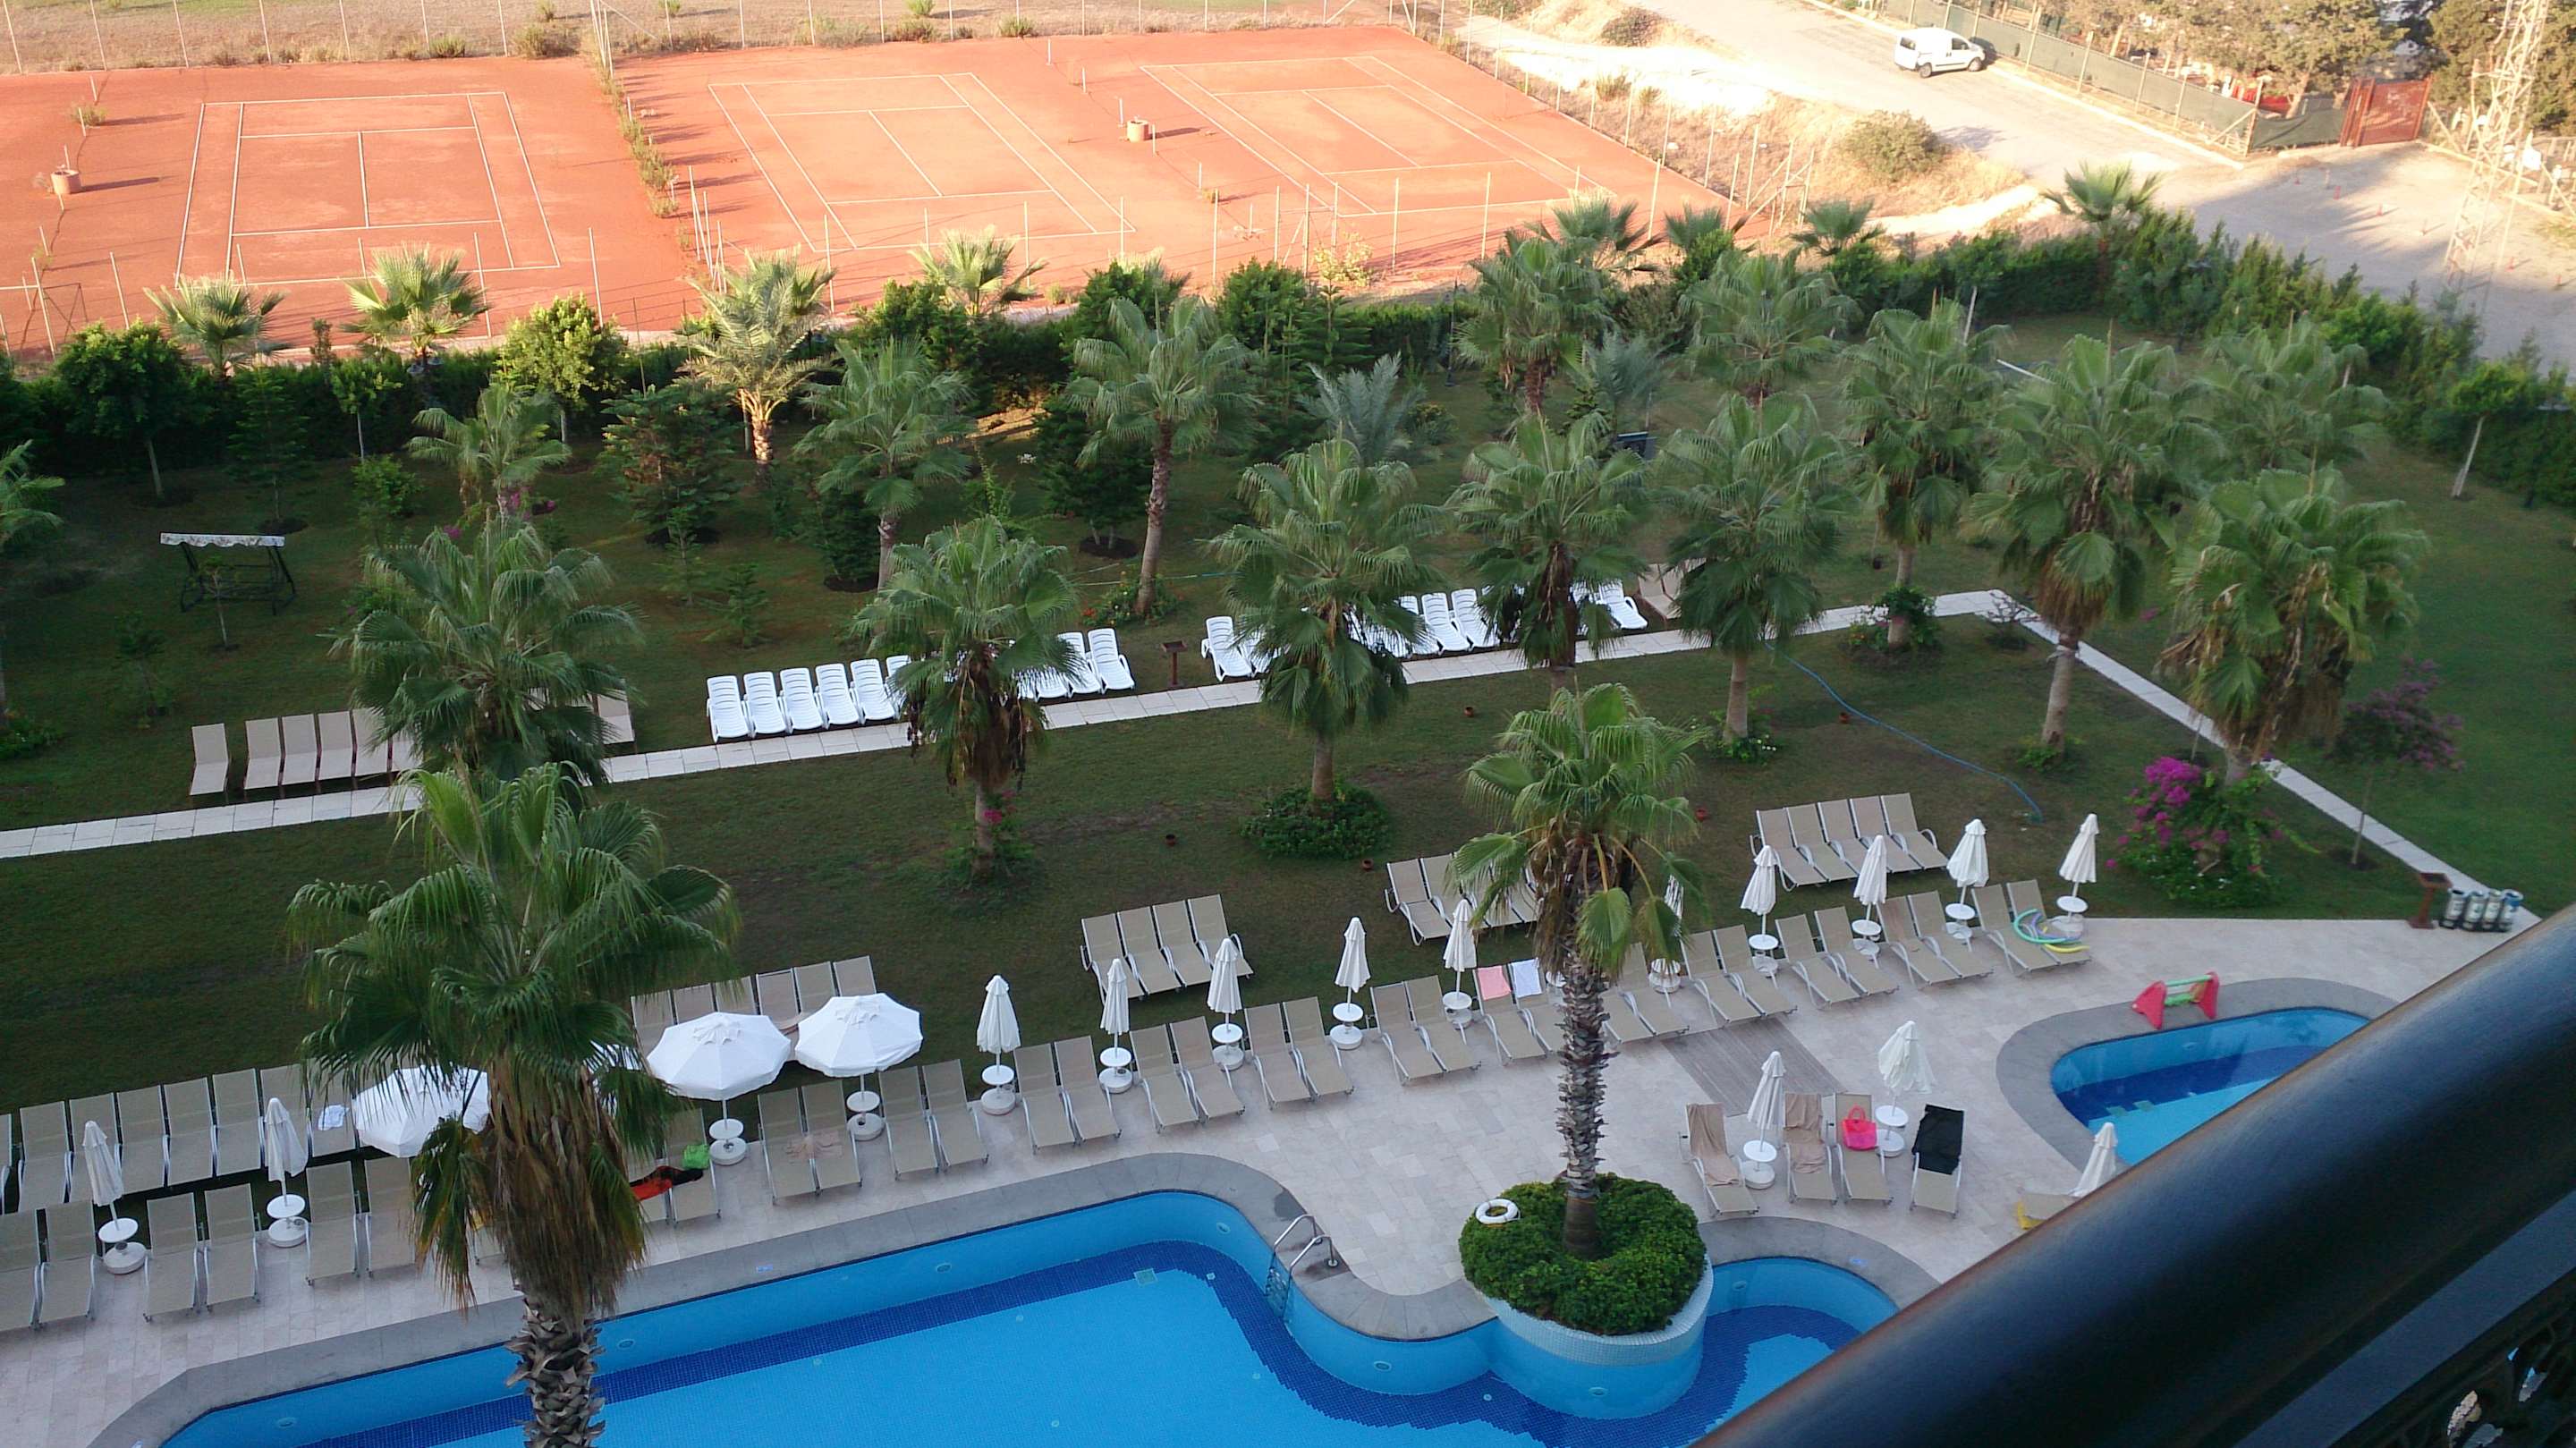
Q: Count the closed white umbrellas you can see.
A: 15